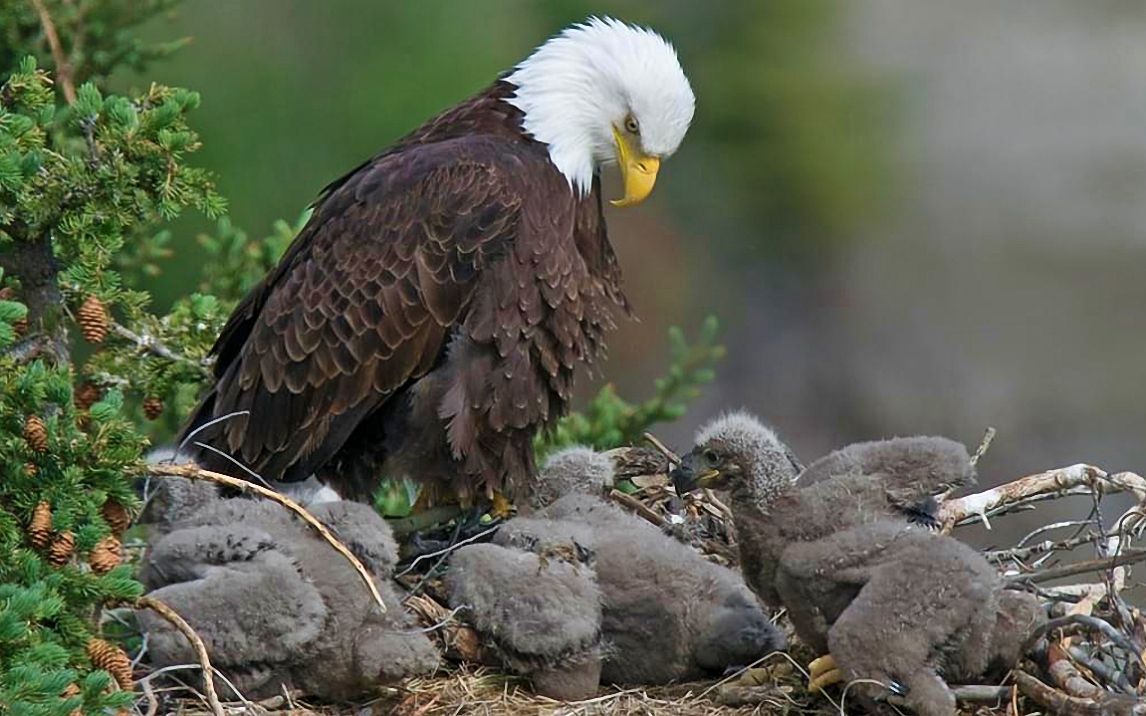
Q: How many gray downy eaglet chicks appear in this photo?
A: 3